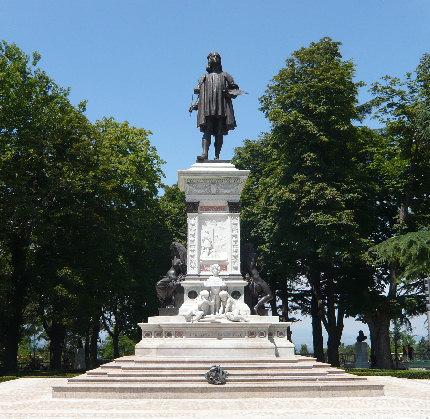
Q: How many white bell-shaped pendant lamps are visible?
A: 0